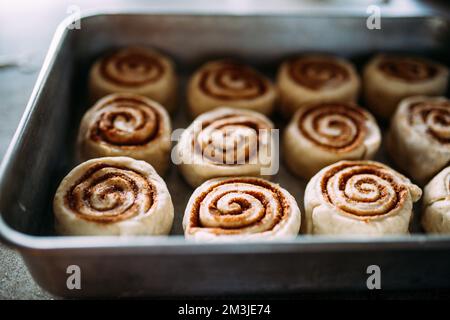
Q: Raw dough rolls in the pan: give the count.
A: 12